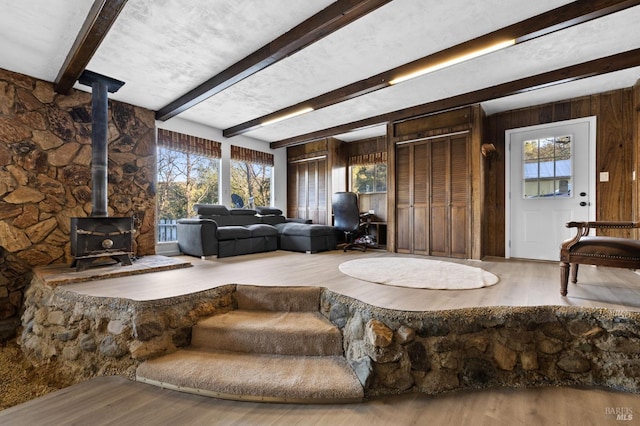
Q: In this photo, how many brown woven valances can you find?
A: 3